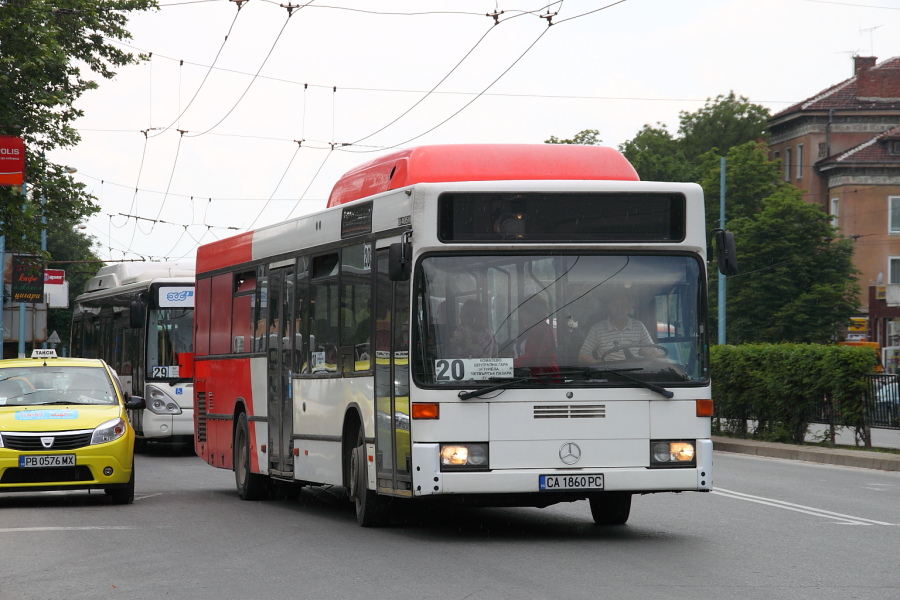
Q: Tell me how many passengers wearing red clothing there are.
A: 1